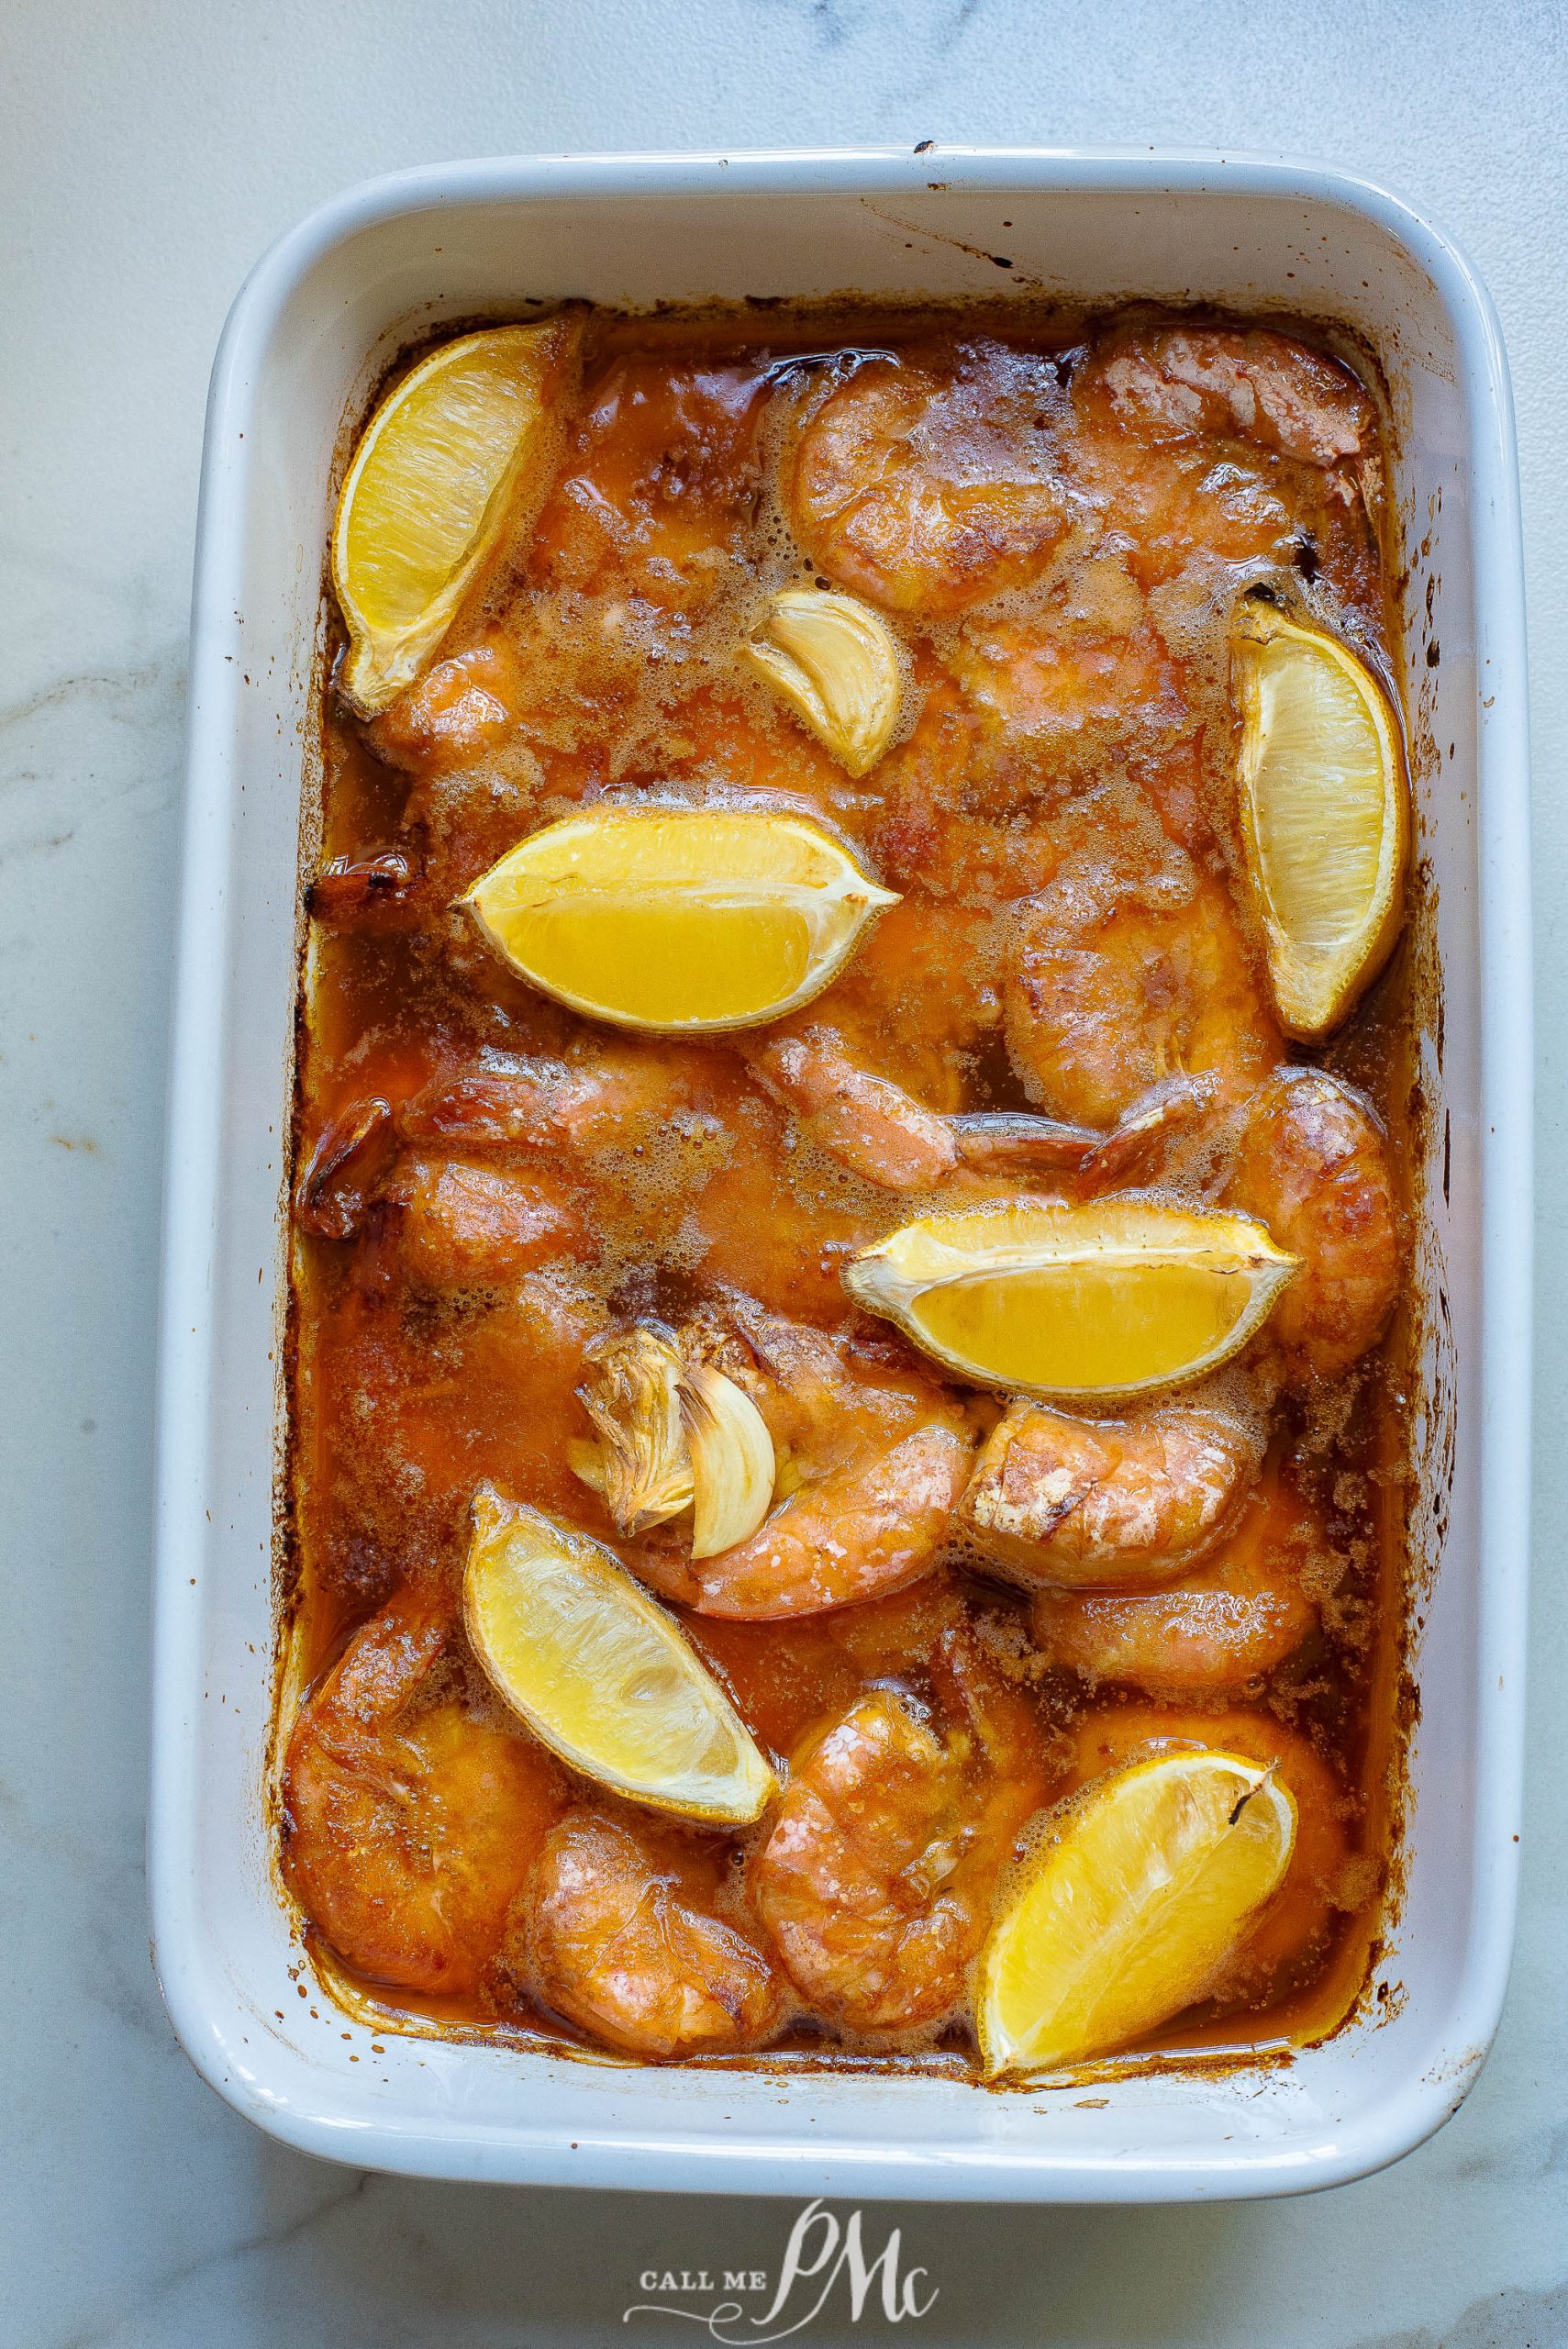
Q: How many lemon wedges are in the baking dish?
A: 6